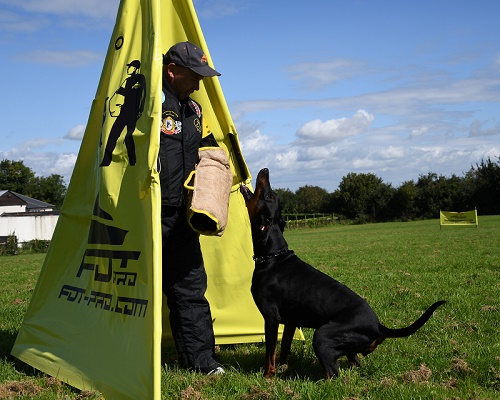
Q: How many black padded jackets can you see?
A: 1